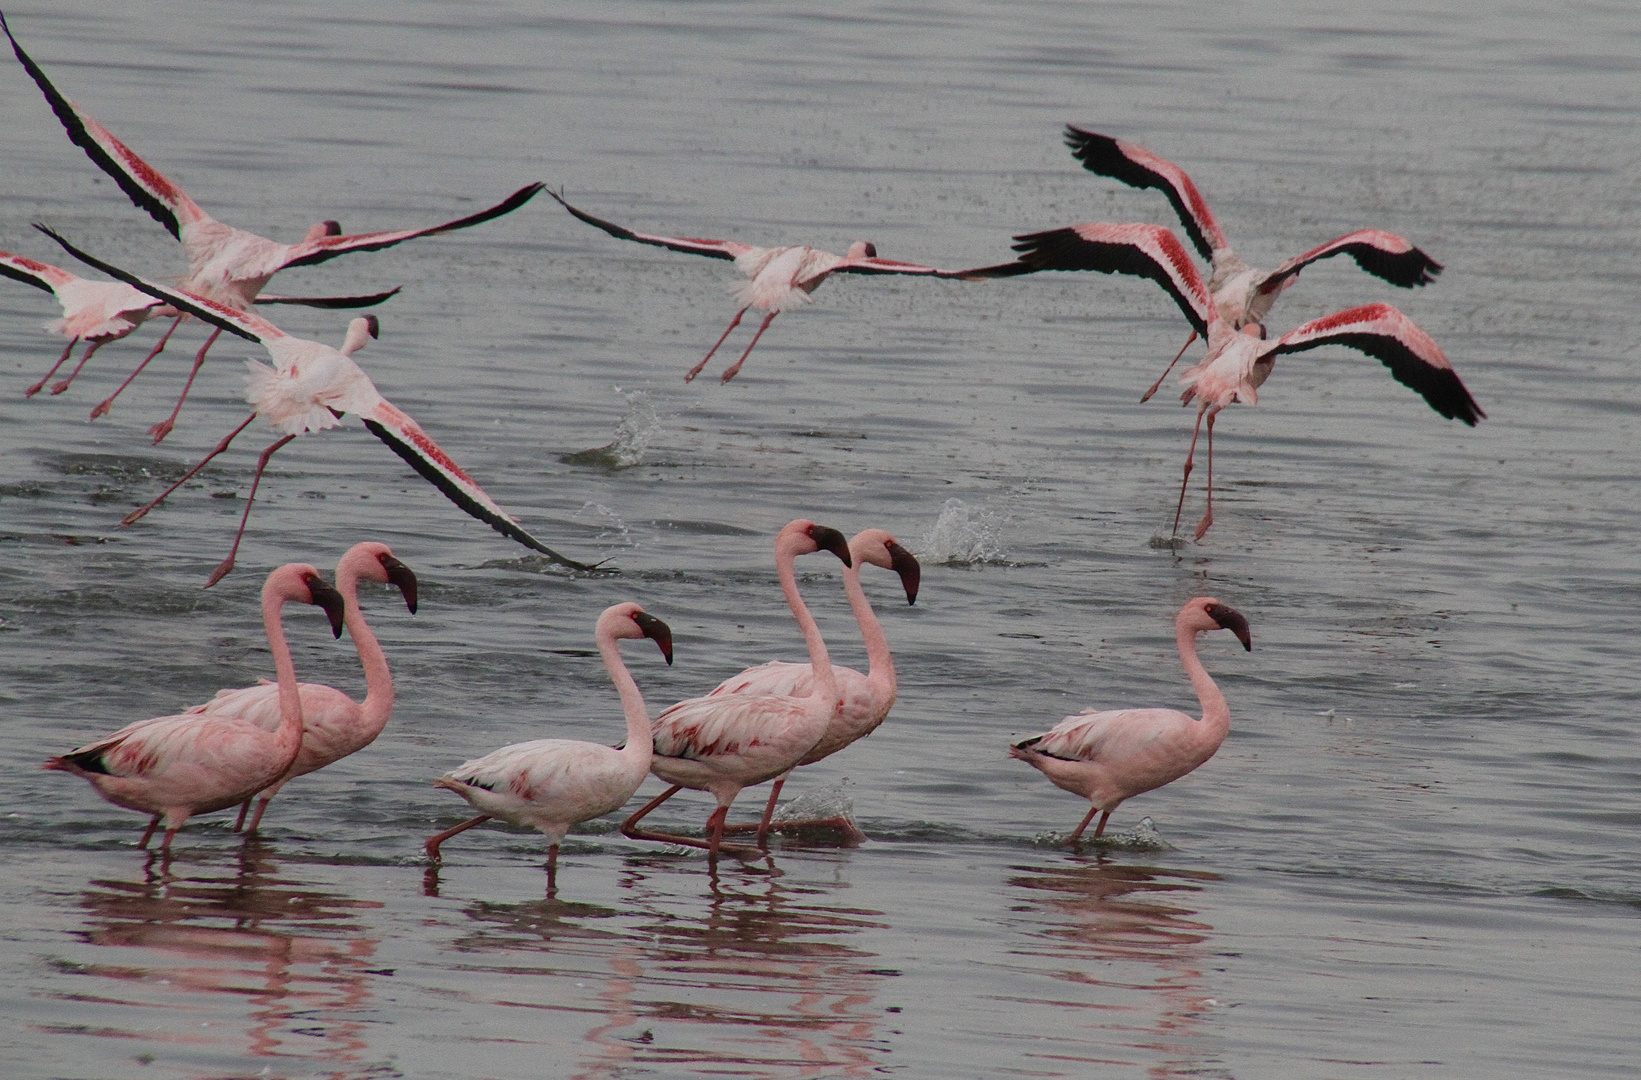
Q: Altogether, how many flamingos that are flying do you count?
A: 6